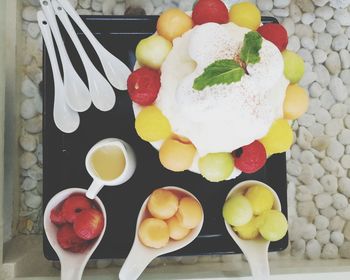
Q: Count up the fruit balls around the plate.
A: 13